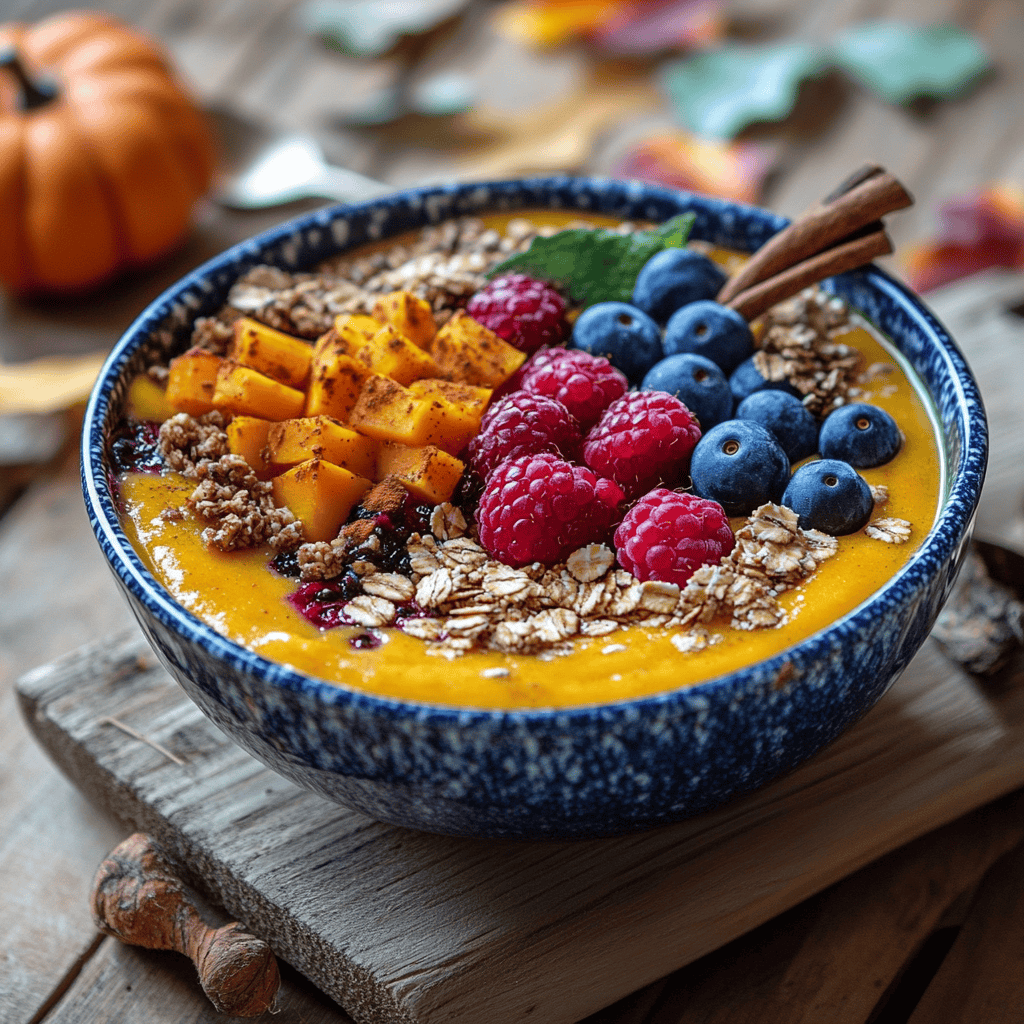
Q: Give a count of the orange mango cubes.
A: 14